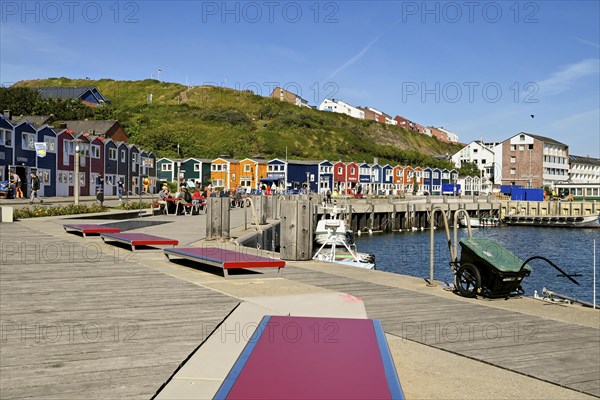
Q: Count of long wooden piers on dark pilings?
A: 1